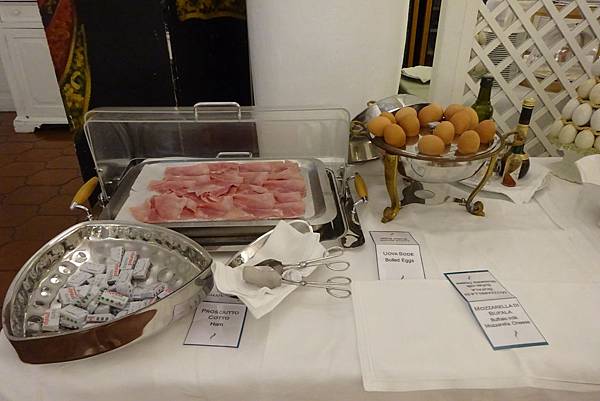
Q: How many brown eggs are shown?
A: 13